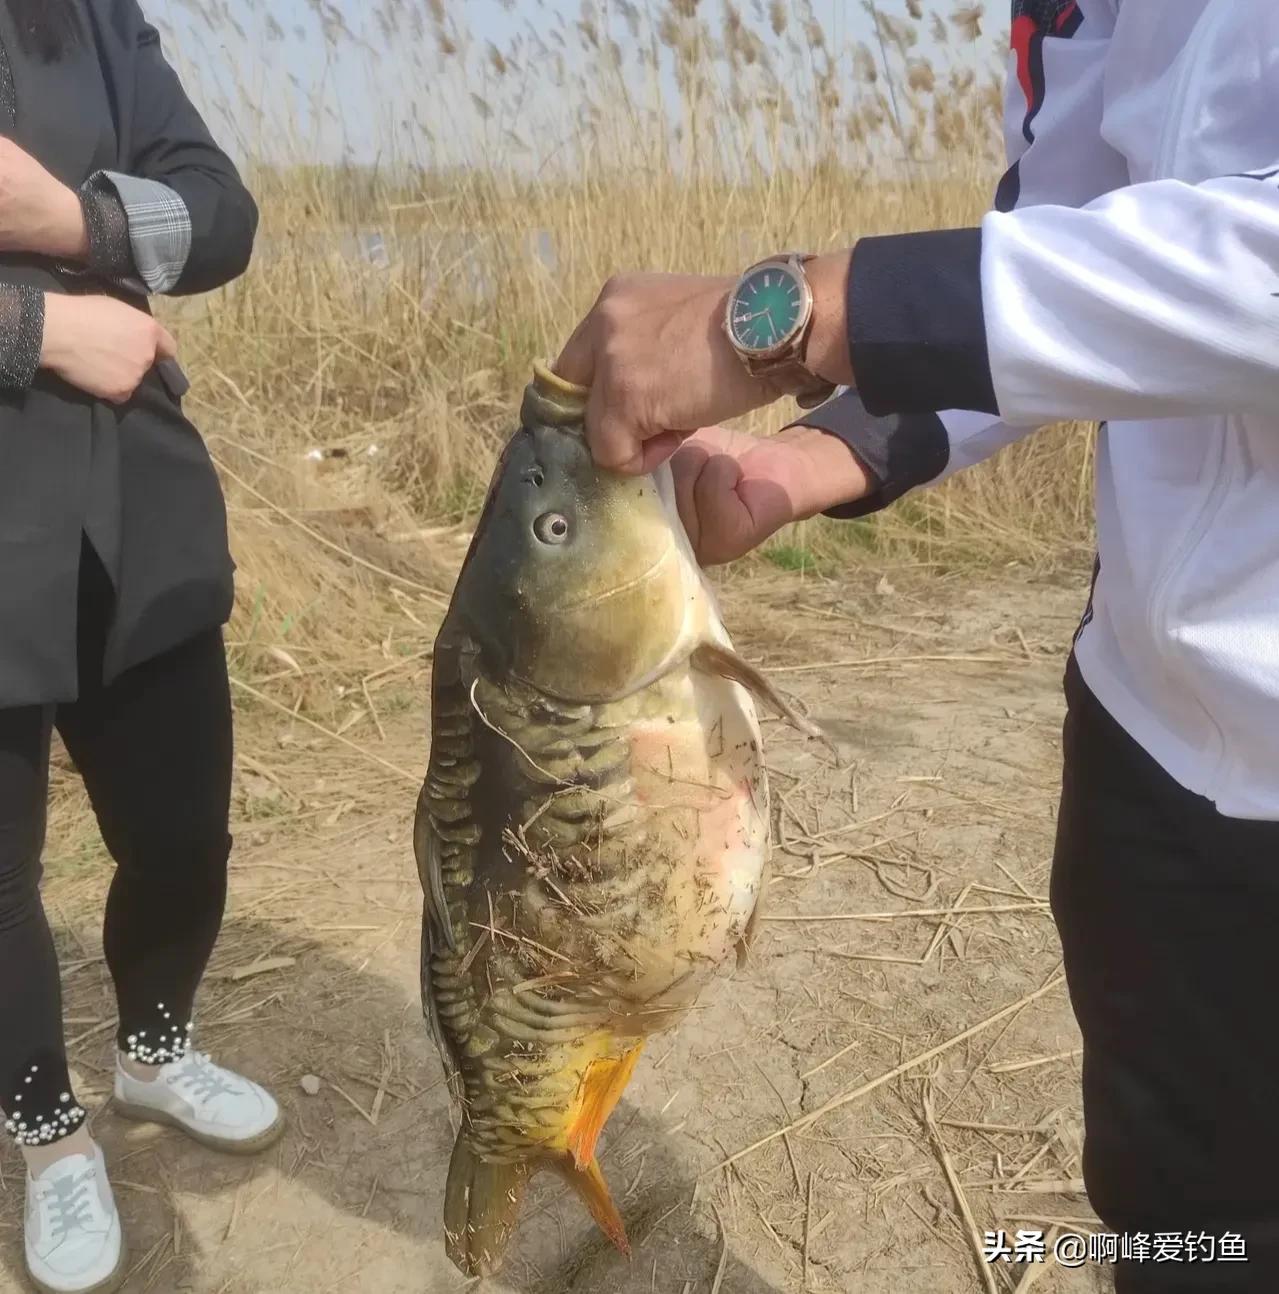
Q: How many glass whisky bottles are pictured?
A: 0